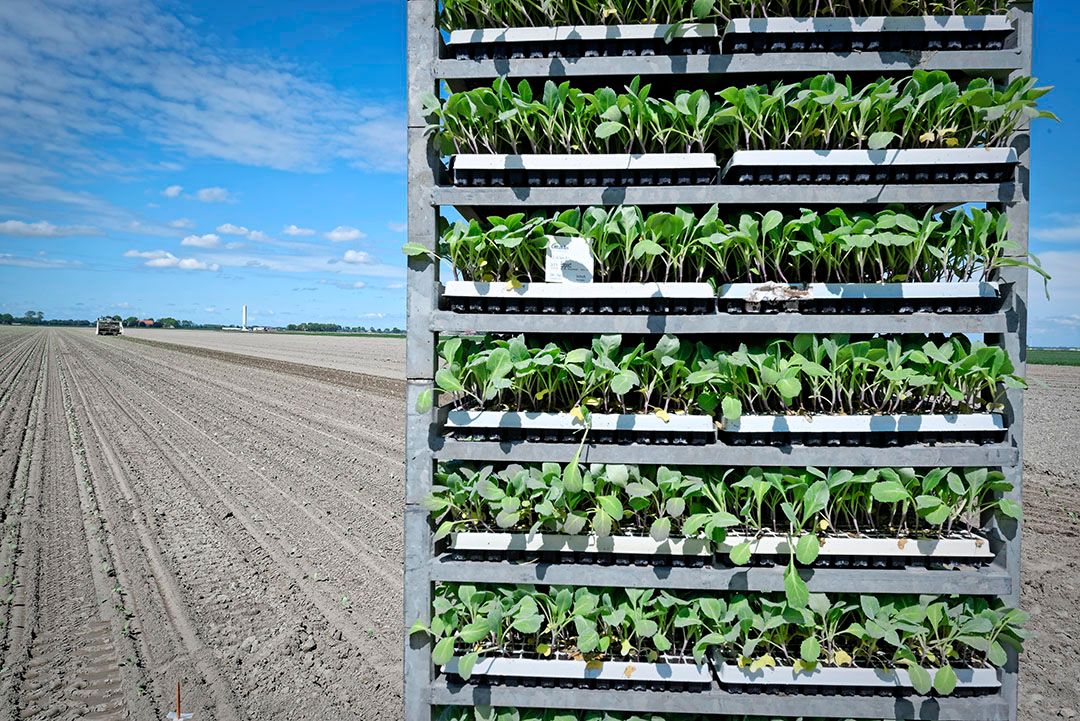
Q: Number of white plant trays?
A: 12